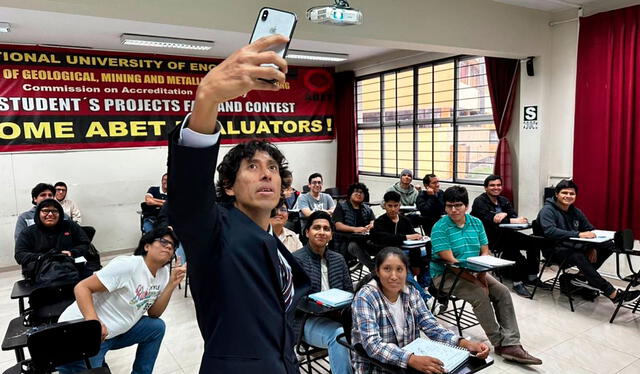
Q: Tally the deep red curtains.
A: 3